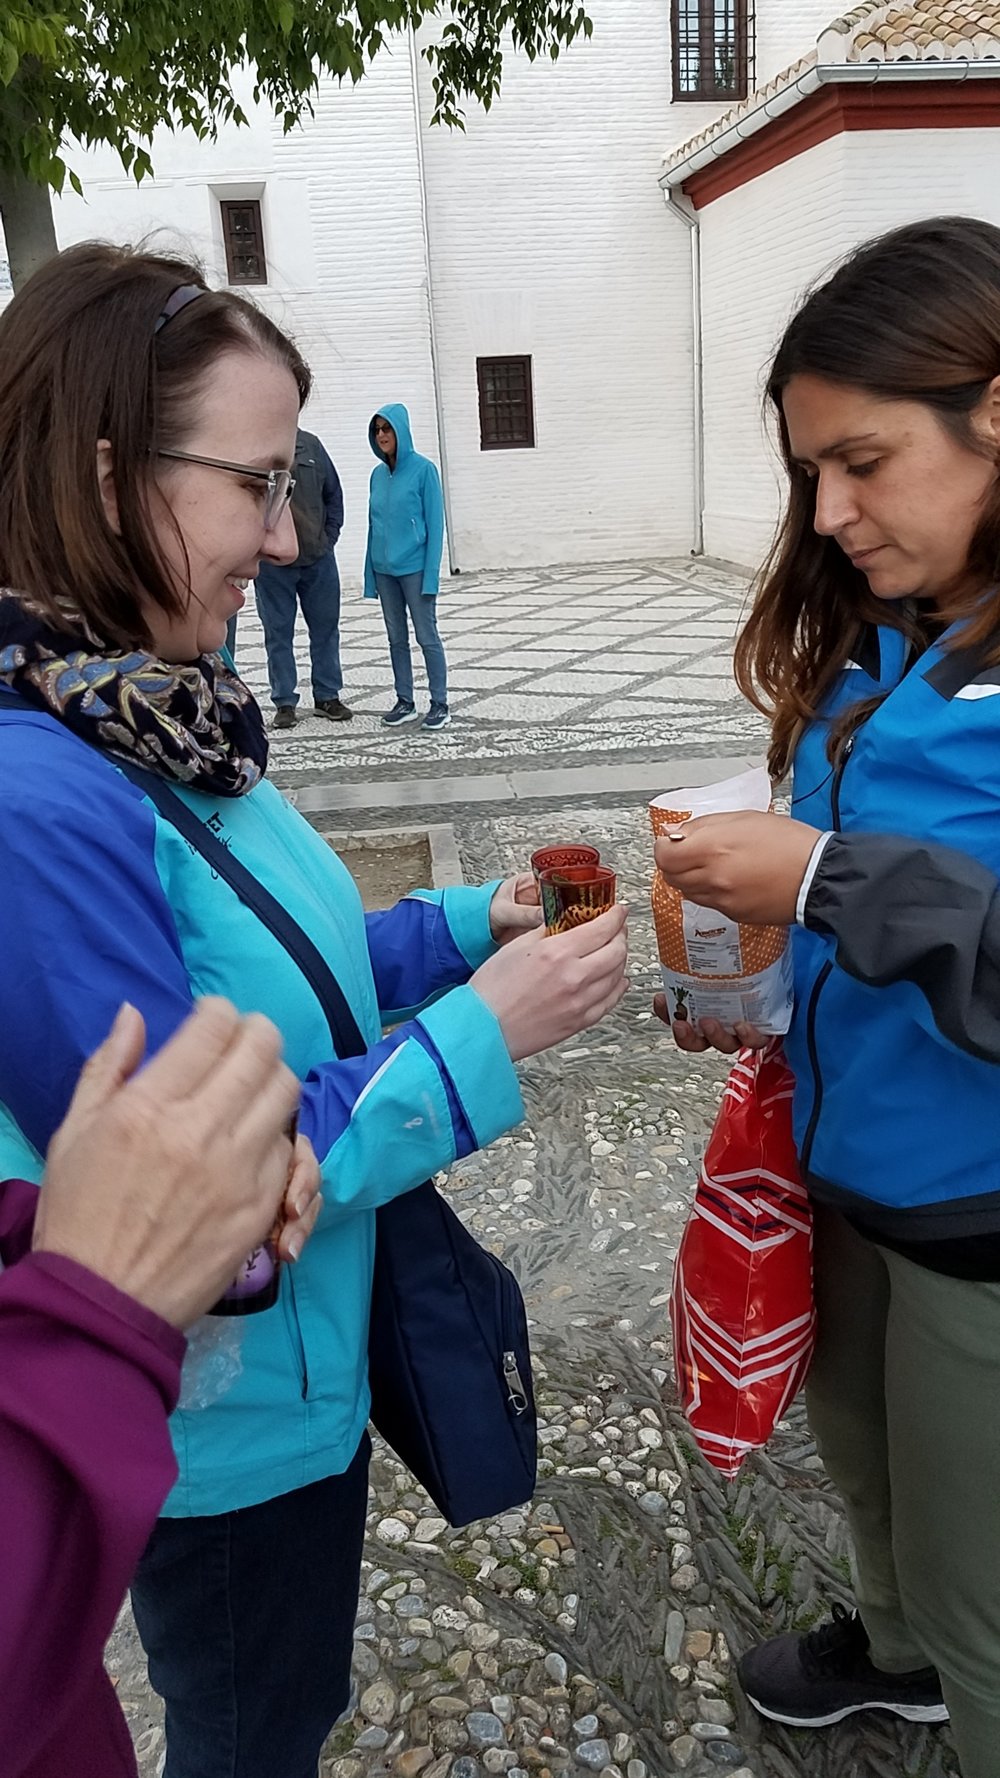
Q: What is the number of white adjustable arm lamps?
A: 0